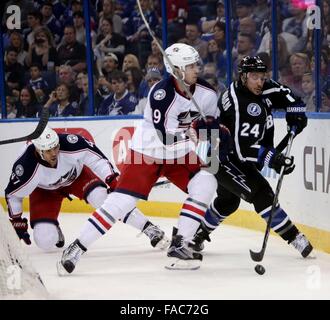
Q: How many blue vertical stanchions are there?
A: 6